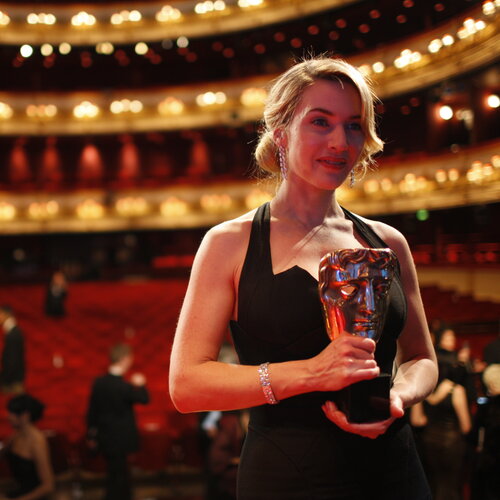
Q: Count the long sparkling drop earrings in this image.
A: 2